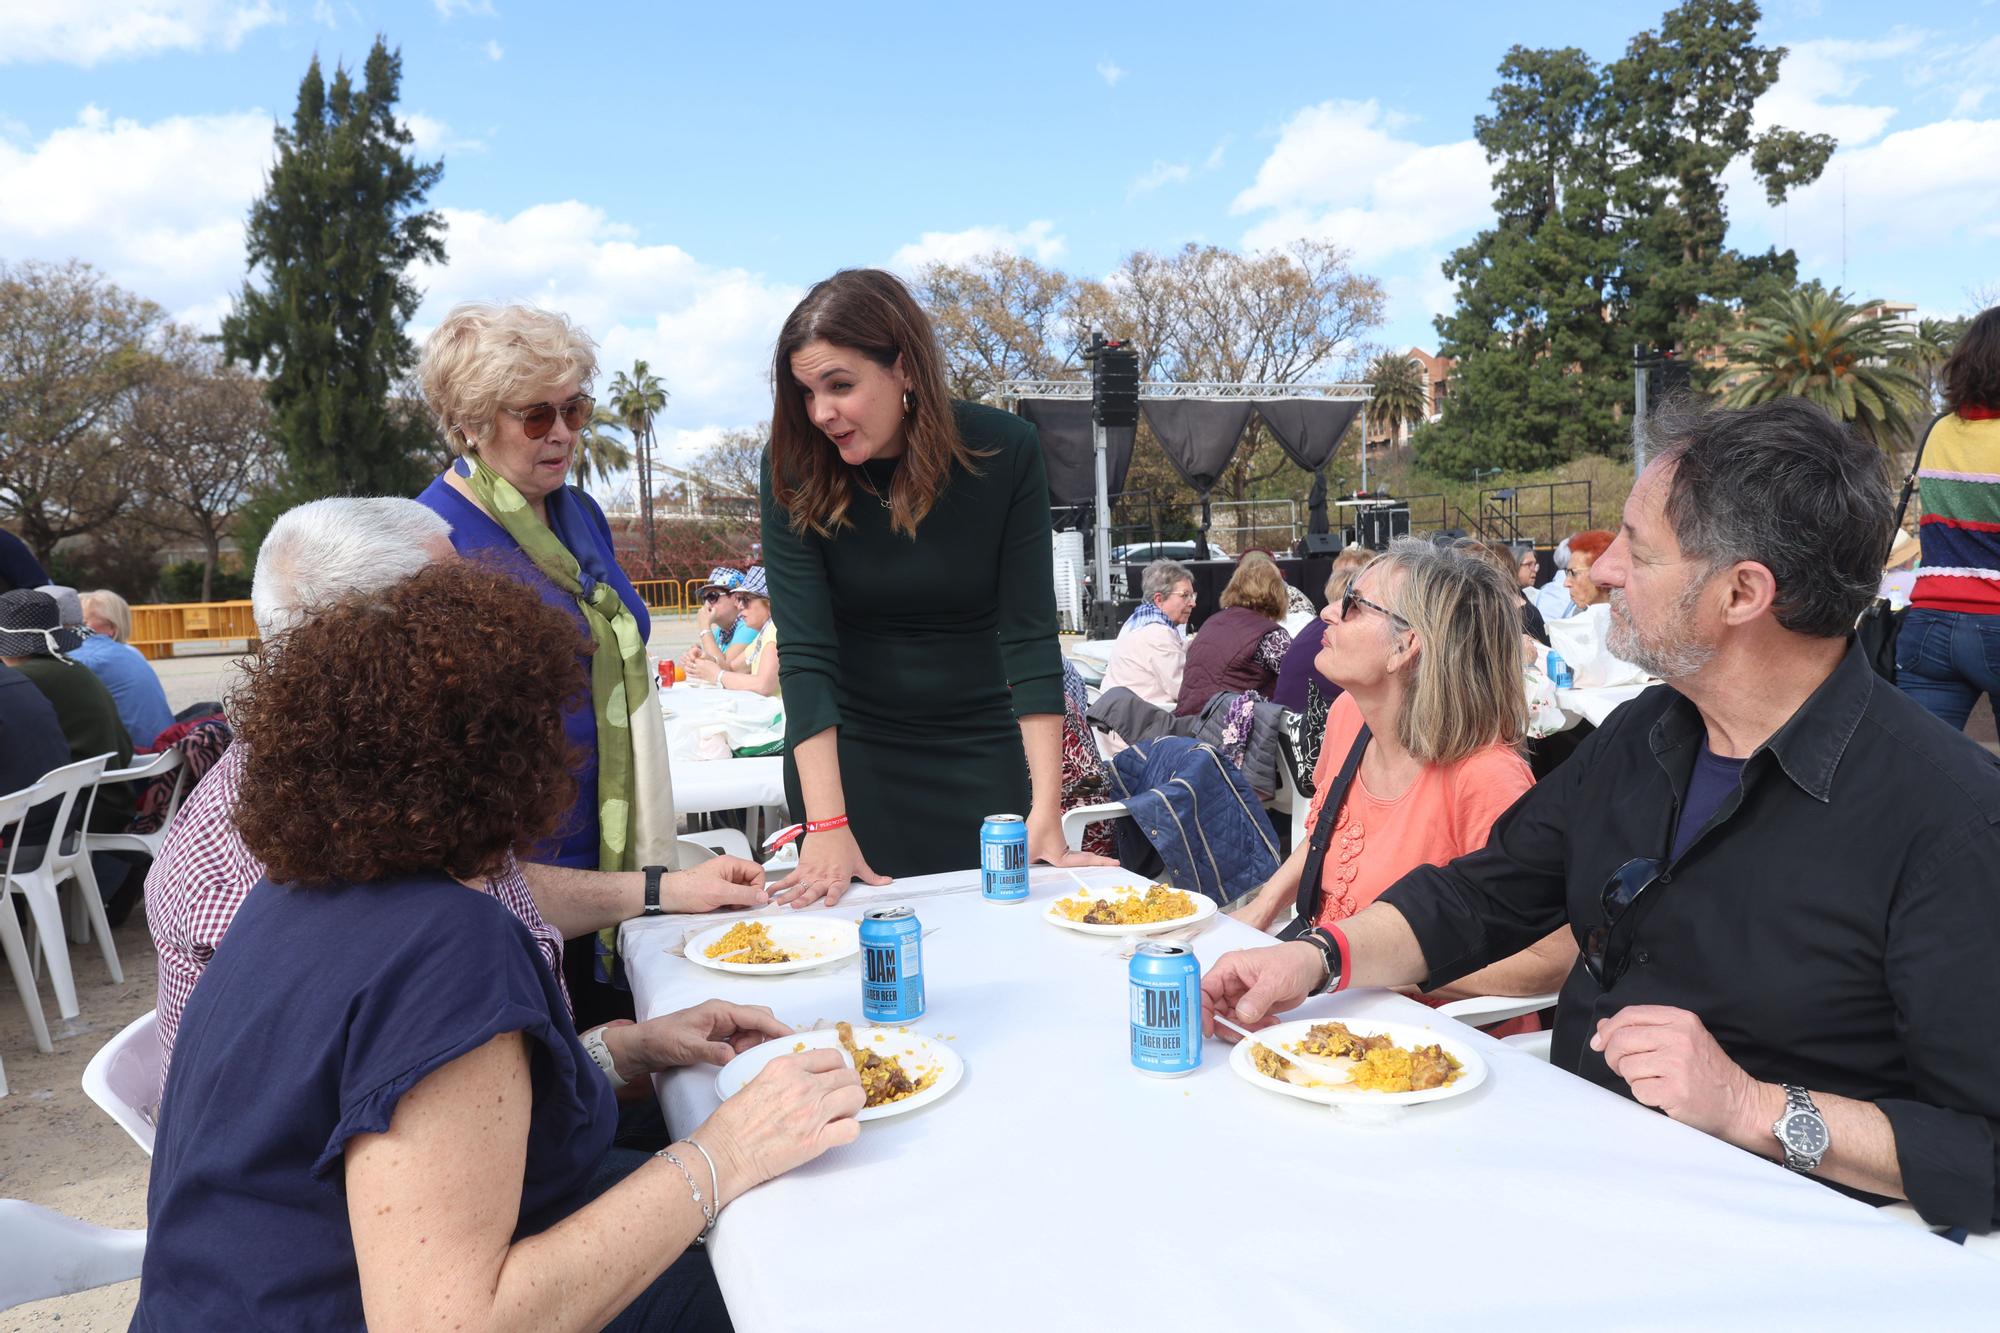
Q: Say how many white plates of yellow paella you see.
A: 4